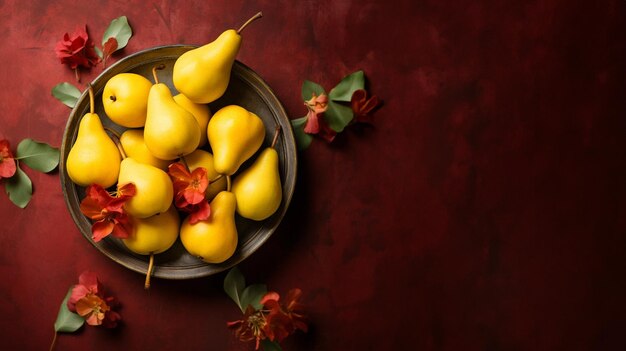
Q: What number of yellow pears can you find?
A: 12